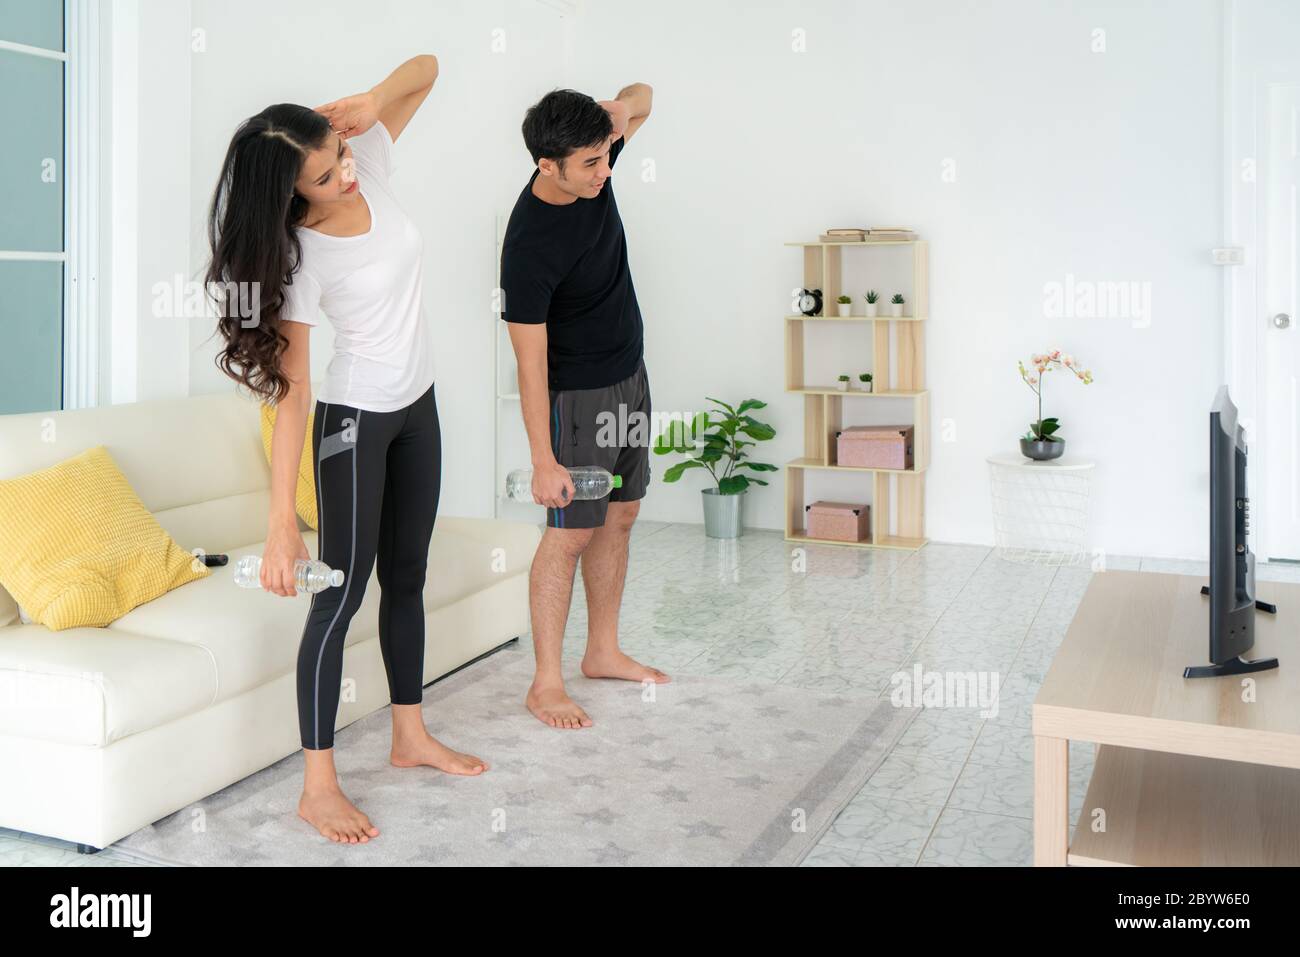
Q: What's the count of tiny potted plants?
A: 5